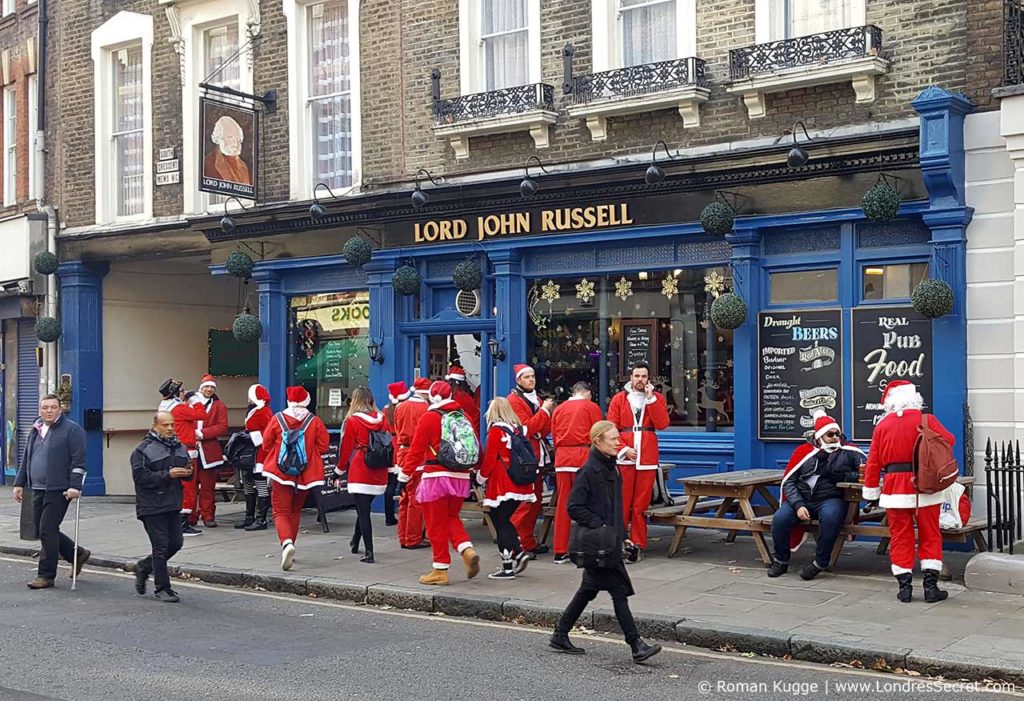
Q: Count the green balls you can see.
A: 11